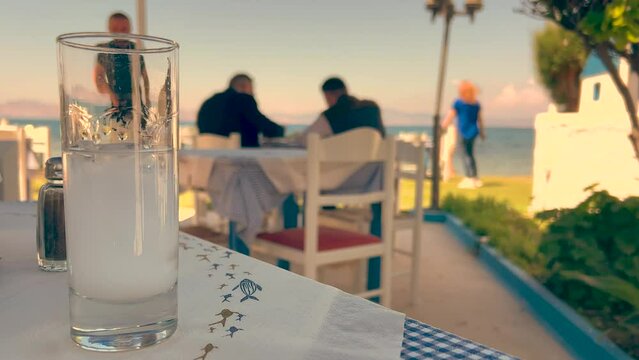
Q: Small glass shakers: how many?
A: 1